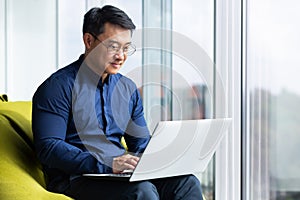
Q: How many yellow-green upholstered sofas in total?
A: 1